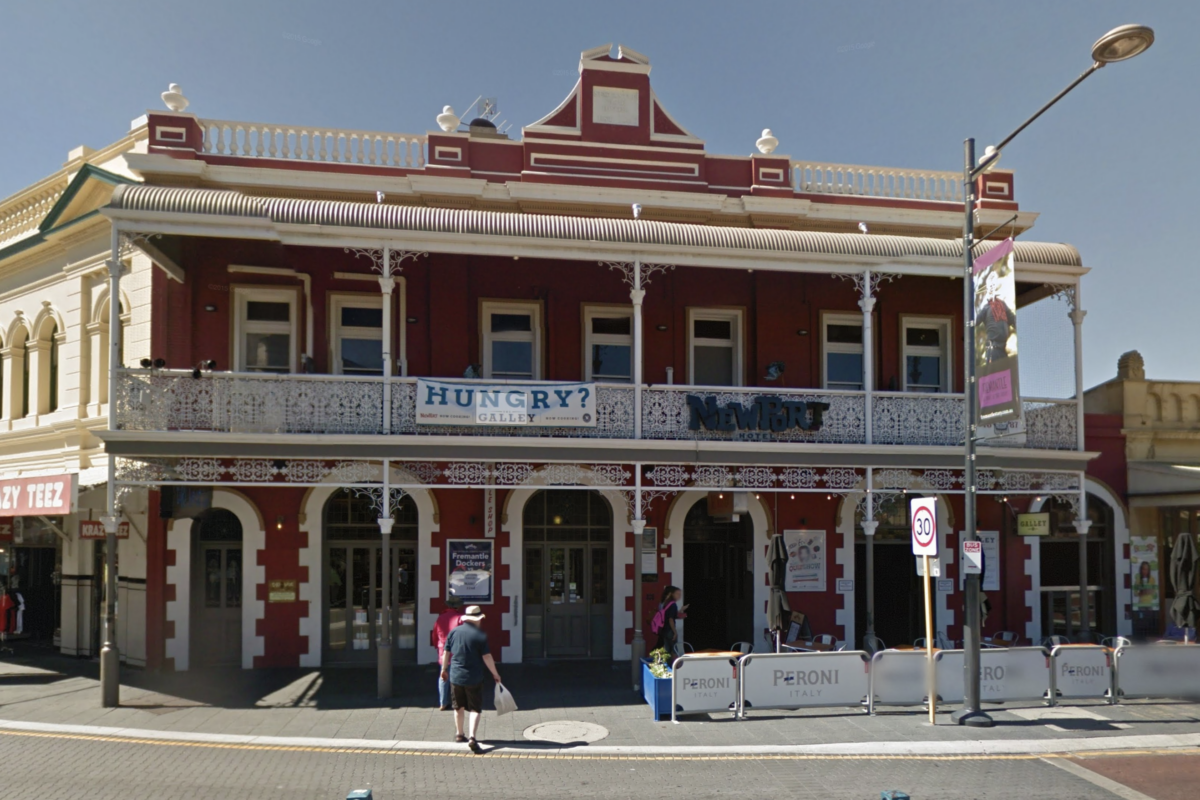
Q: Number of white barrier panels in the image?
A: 6